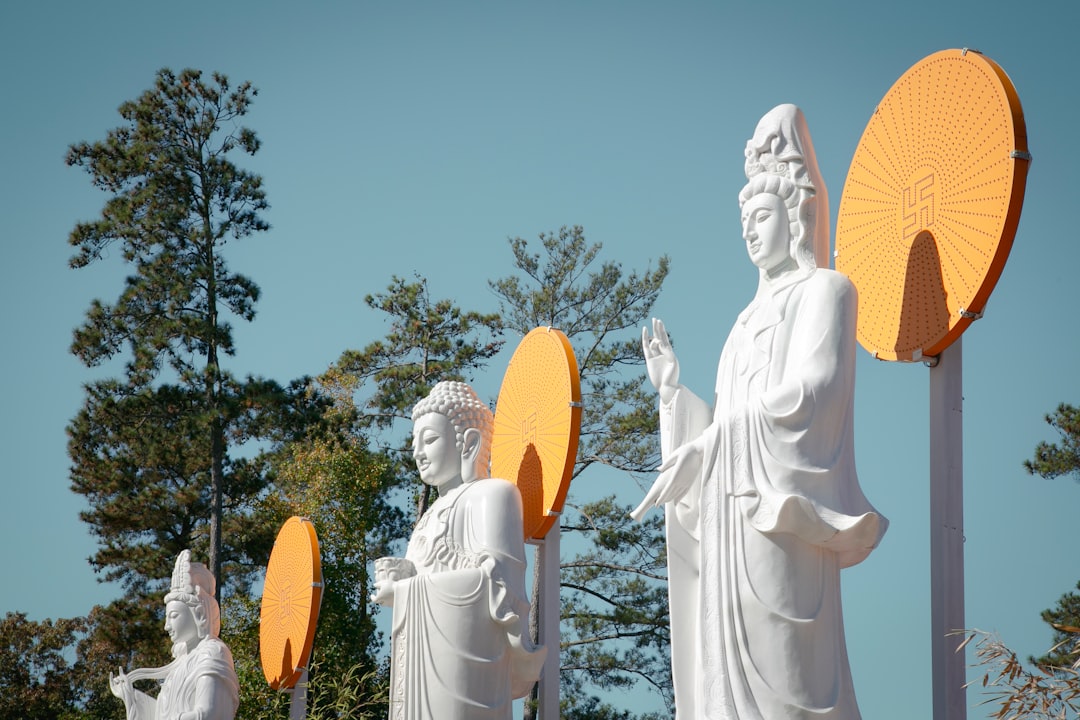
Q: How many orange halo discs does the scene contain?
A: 3